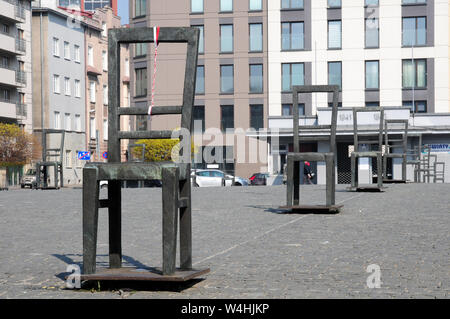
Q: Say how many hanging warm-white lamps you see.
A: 0